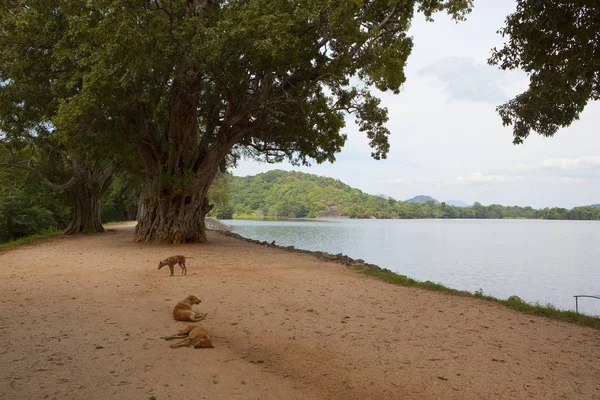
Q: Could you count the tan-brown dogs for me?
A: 3